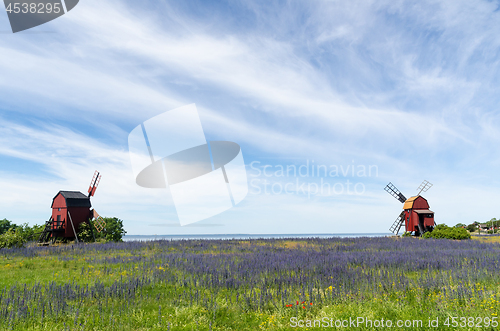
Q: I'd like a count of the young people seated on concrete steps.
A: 0